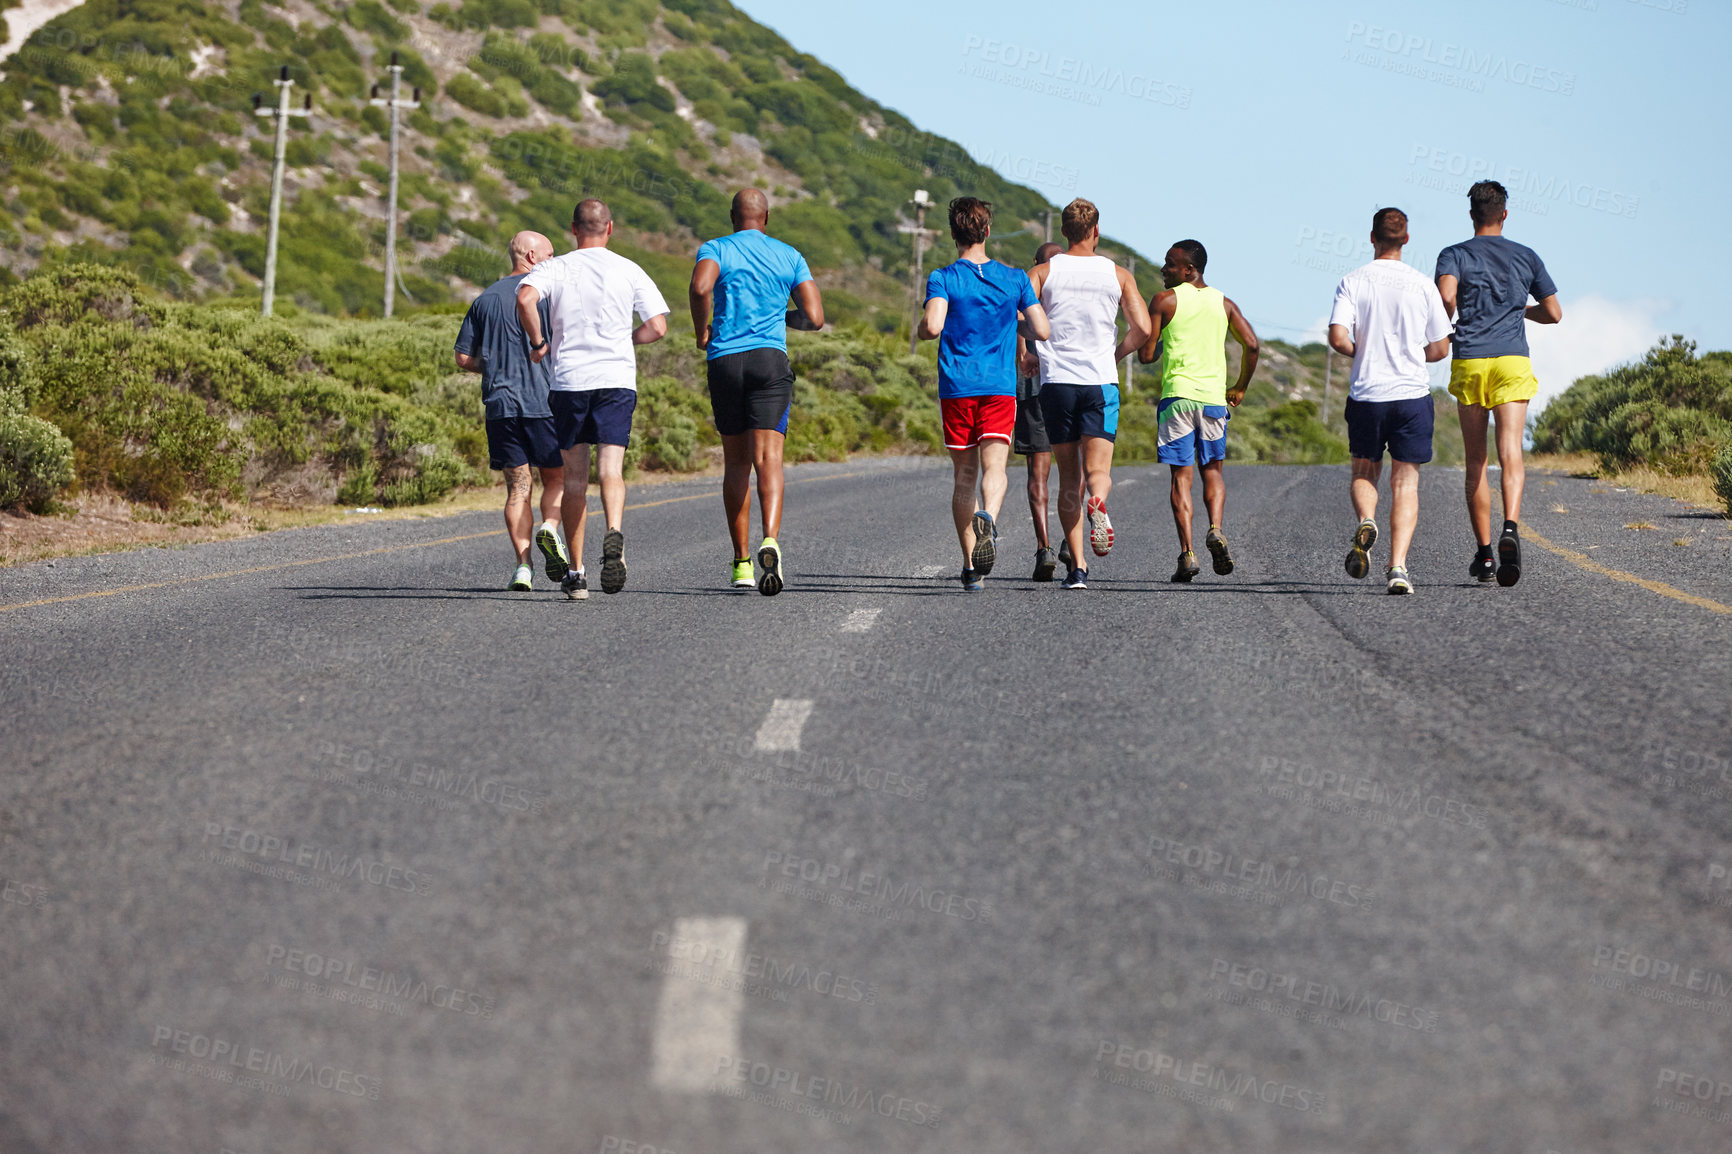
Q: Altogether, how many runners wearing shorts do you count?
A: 9